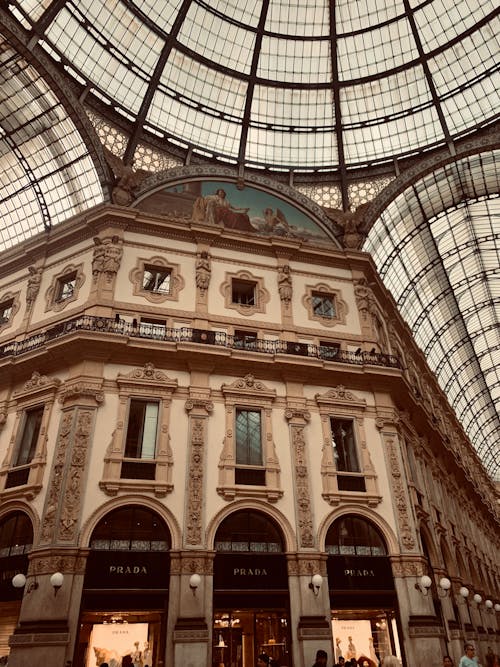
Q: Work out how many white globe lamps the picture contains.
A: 10